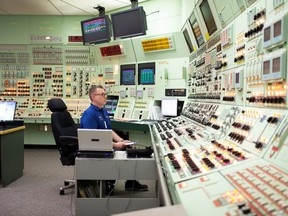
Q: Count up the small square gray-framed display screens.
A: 4